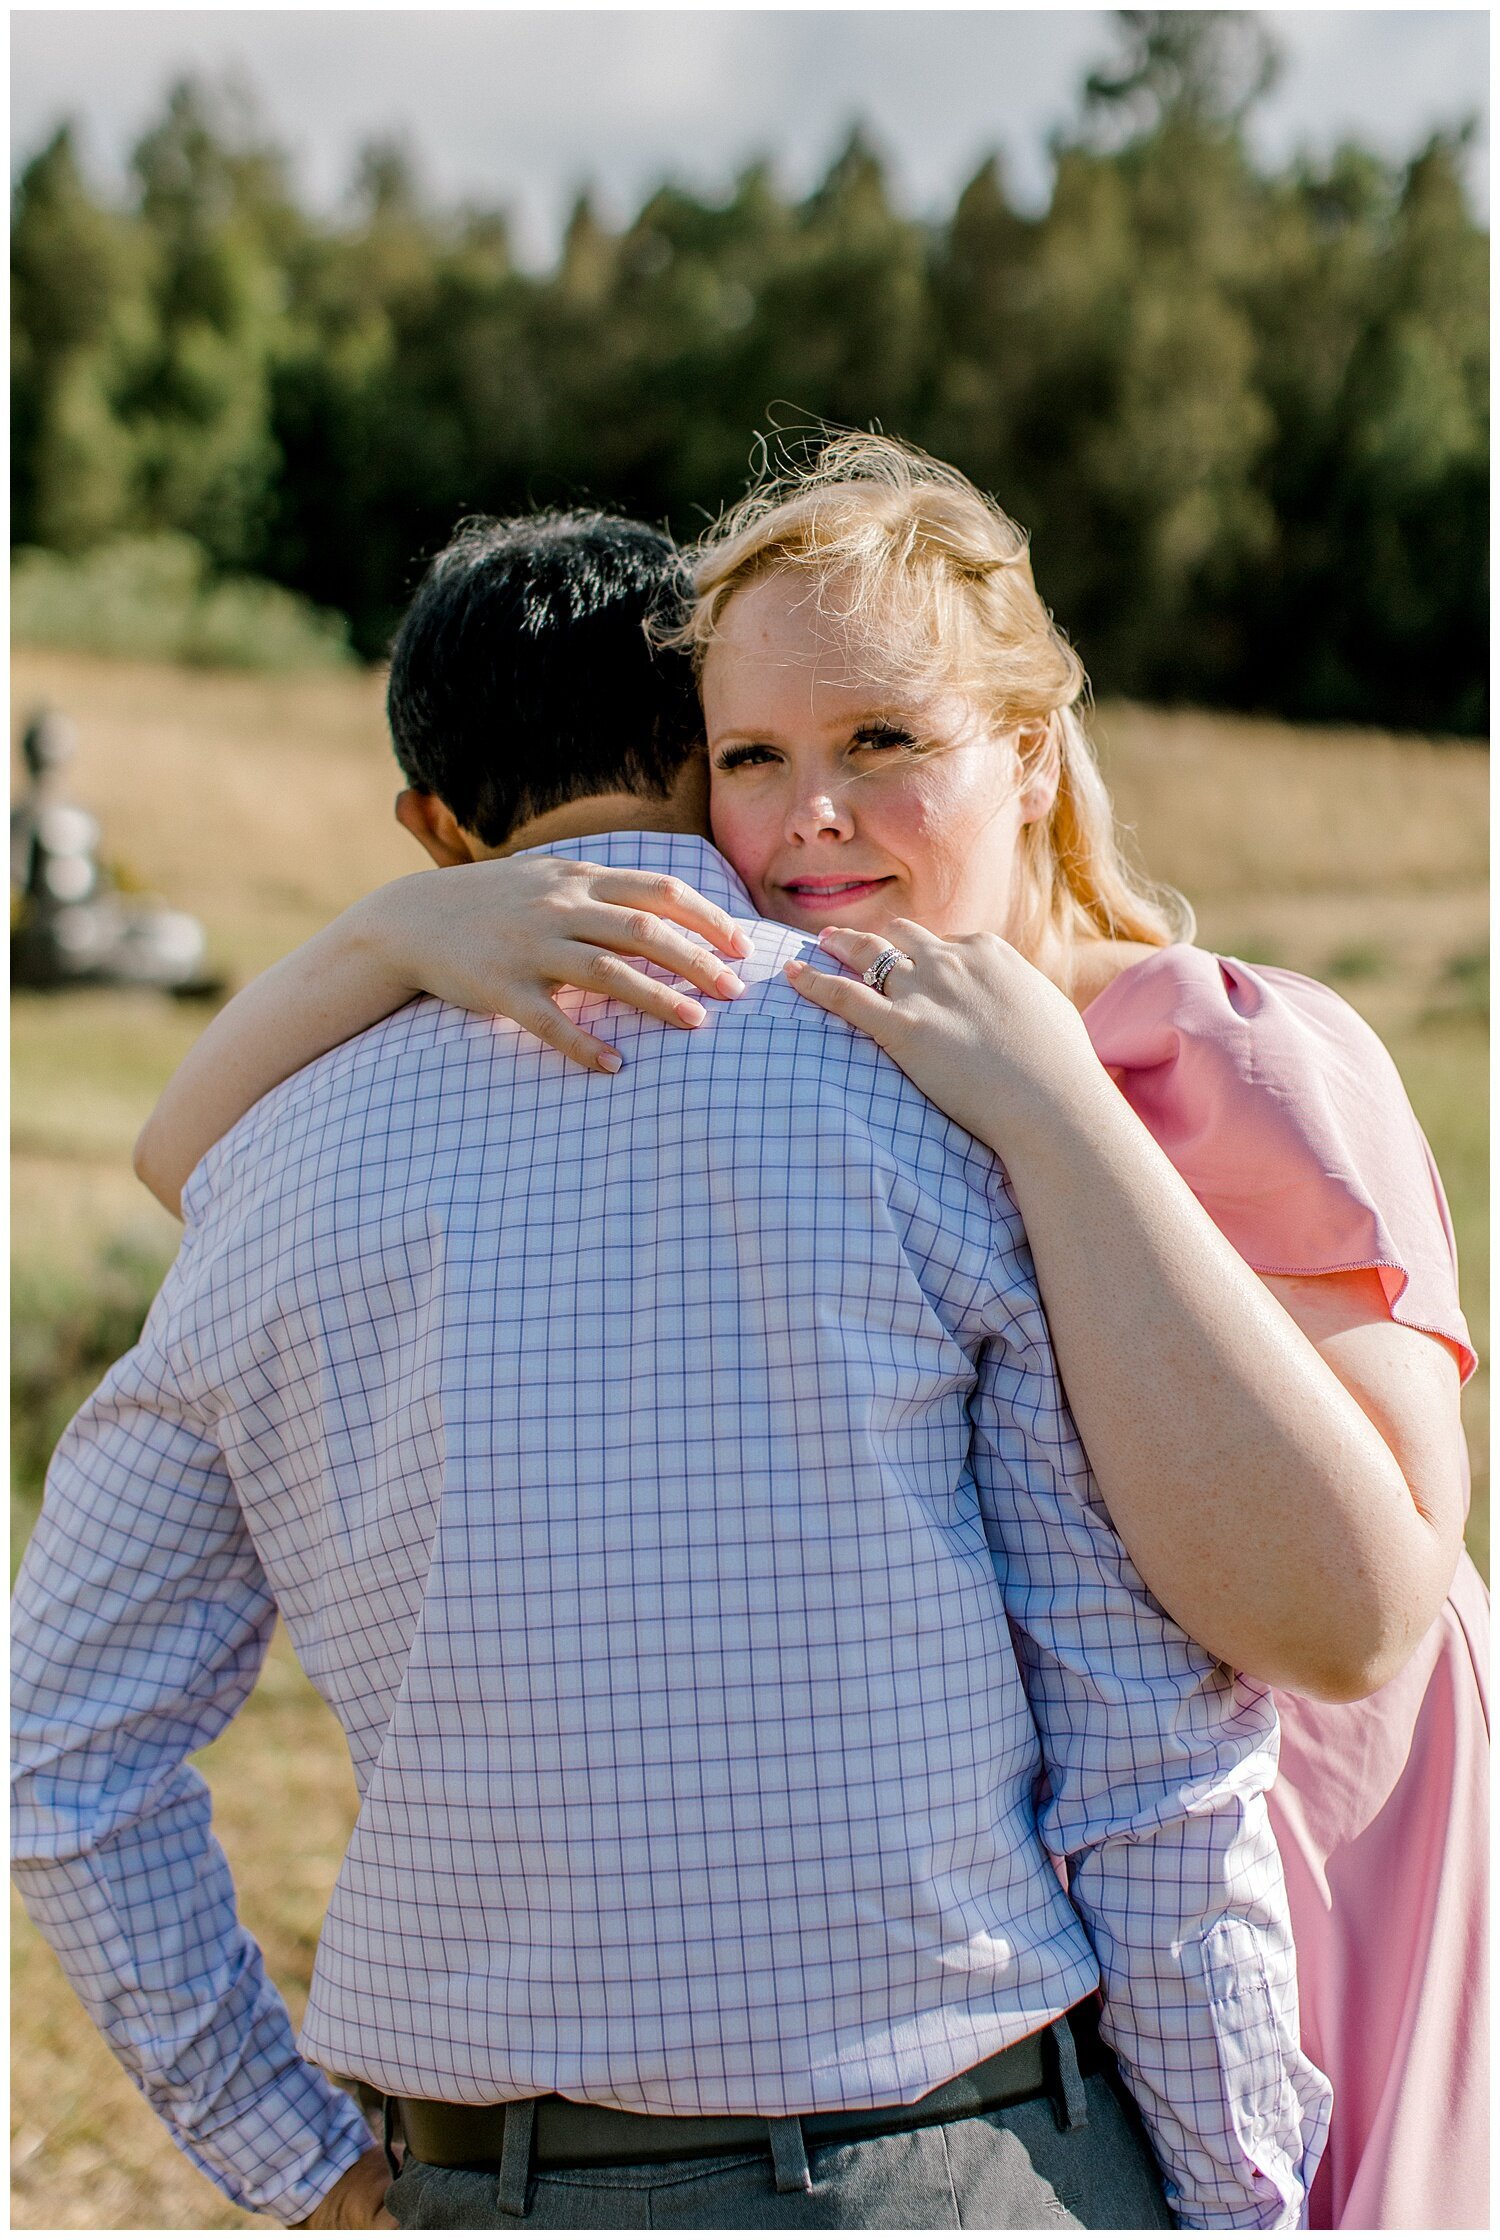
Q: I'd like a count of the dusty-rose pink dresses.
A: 1